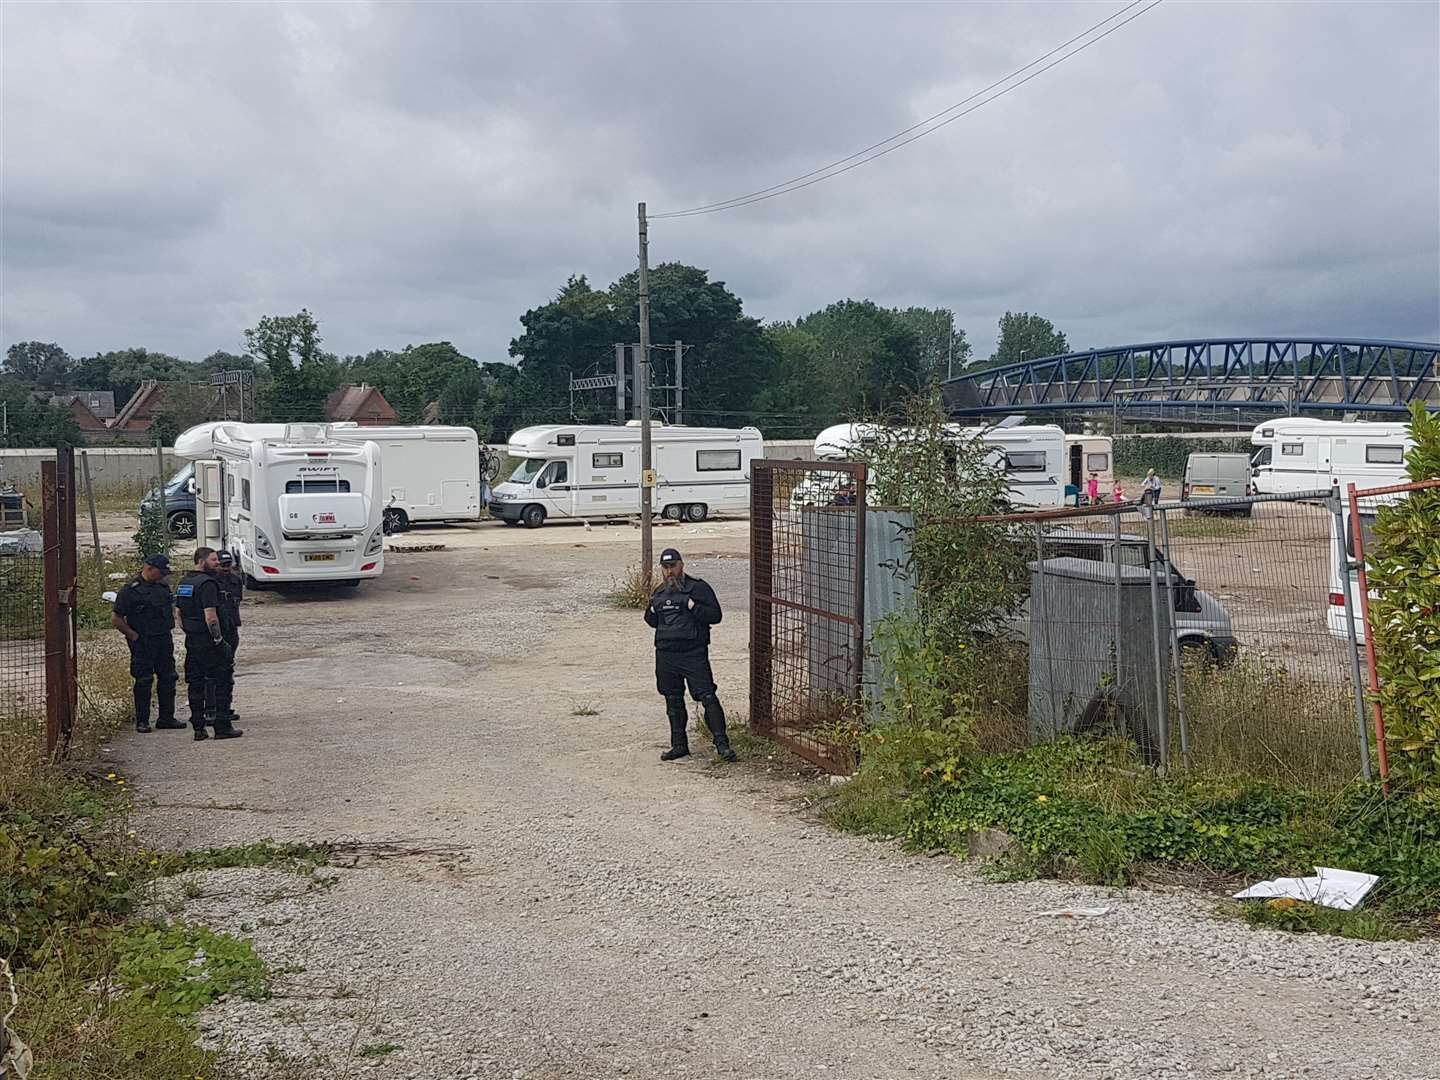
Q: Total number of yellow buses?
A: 0